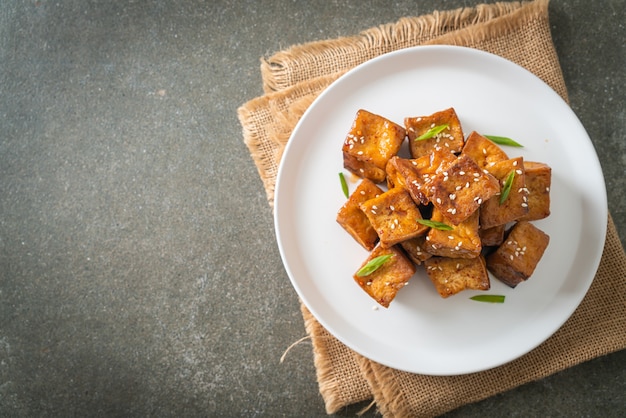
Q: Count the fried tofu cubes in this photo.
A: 15